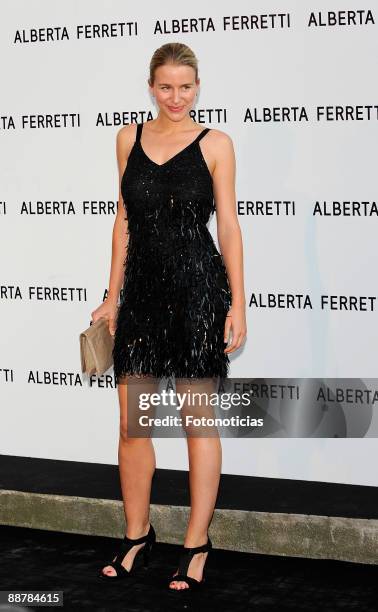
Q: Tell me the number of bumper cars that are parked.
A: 0